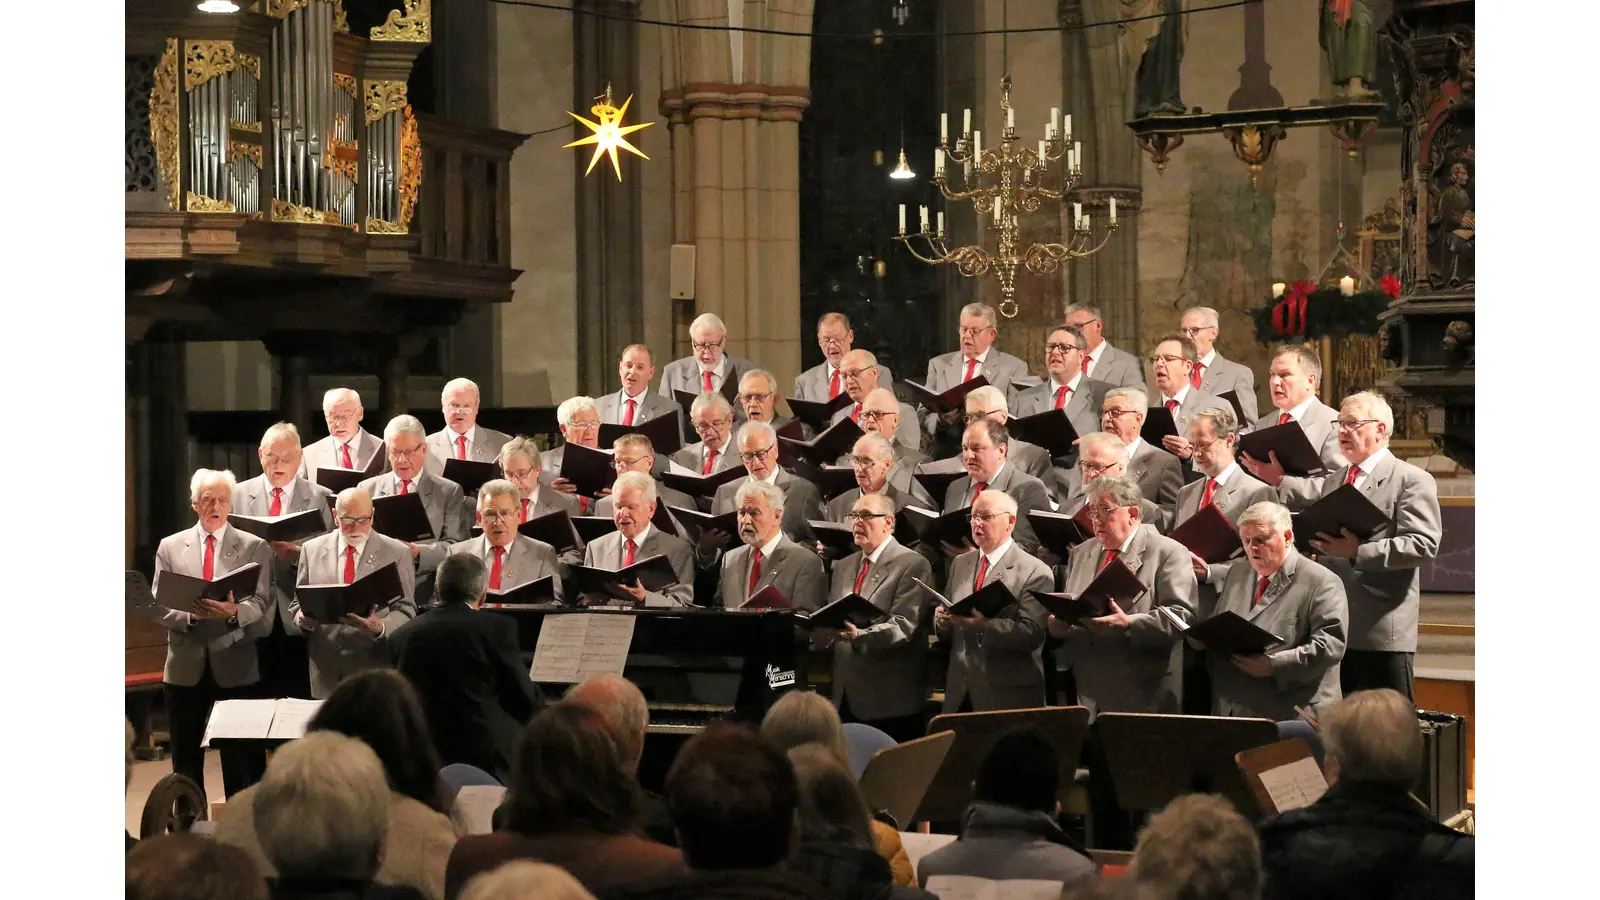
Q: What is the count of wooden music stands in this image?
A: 4